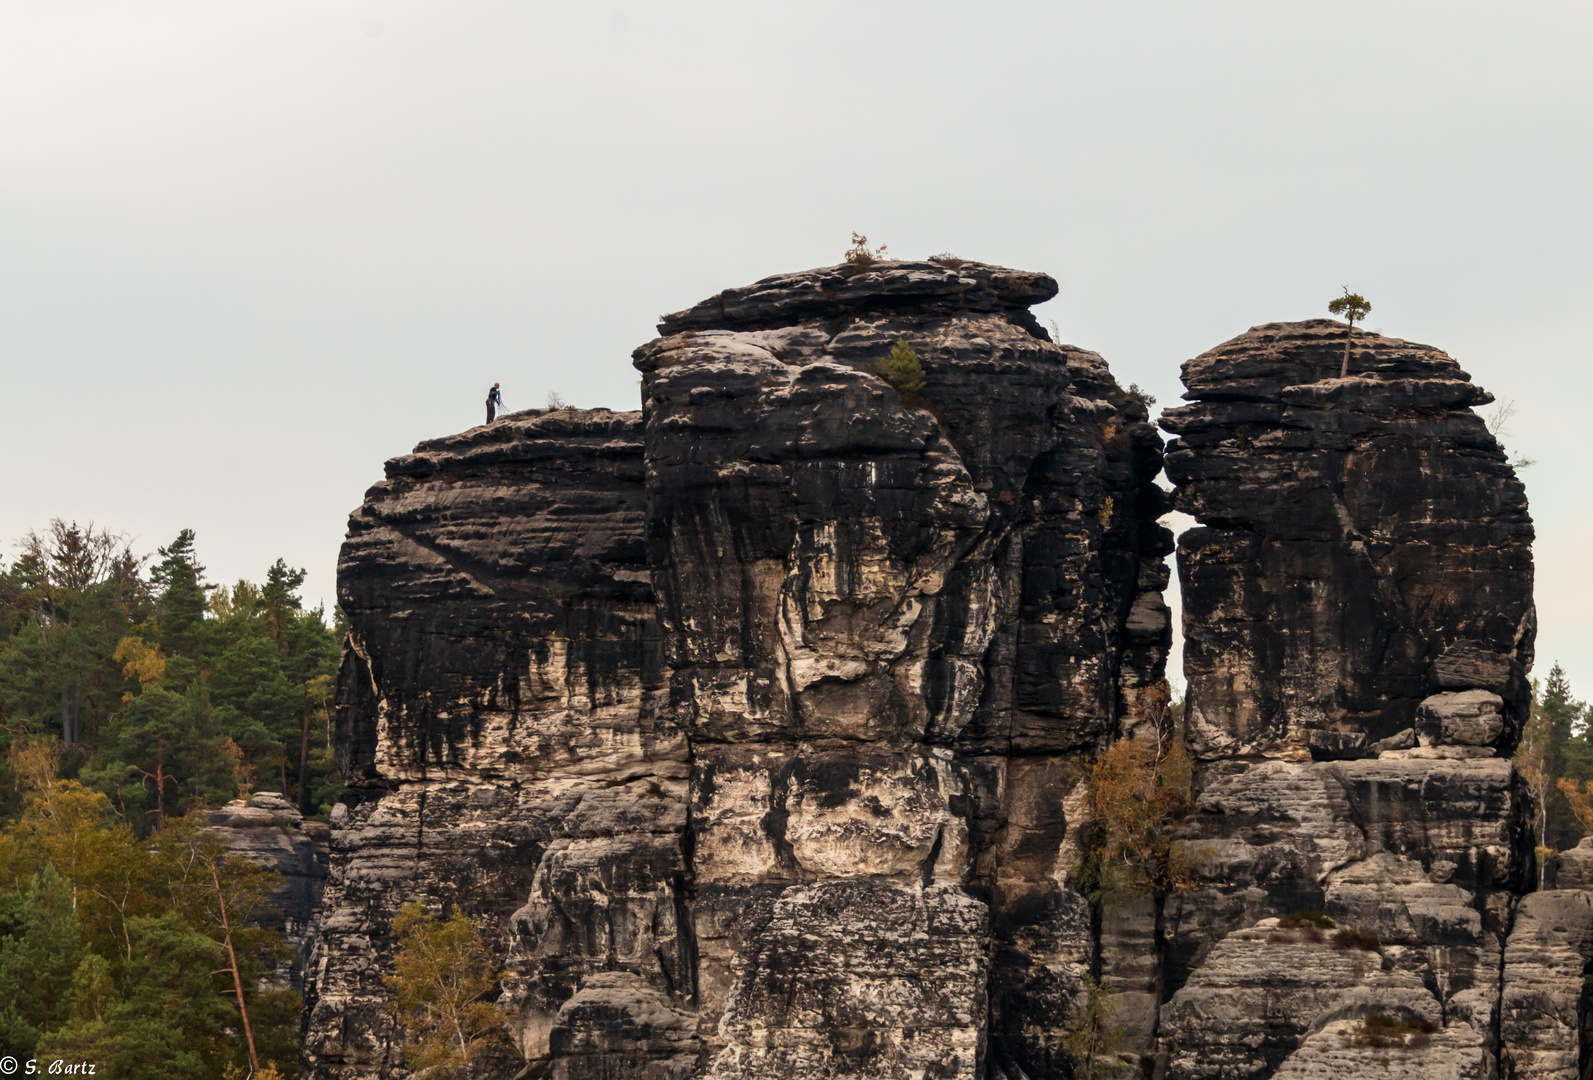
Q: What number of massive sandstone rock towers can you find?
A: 3